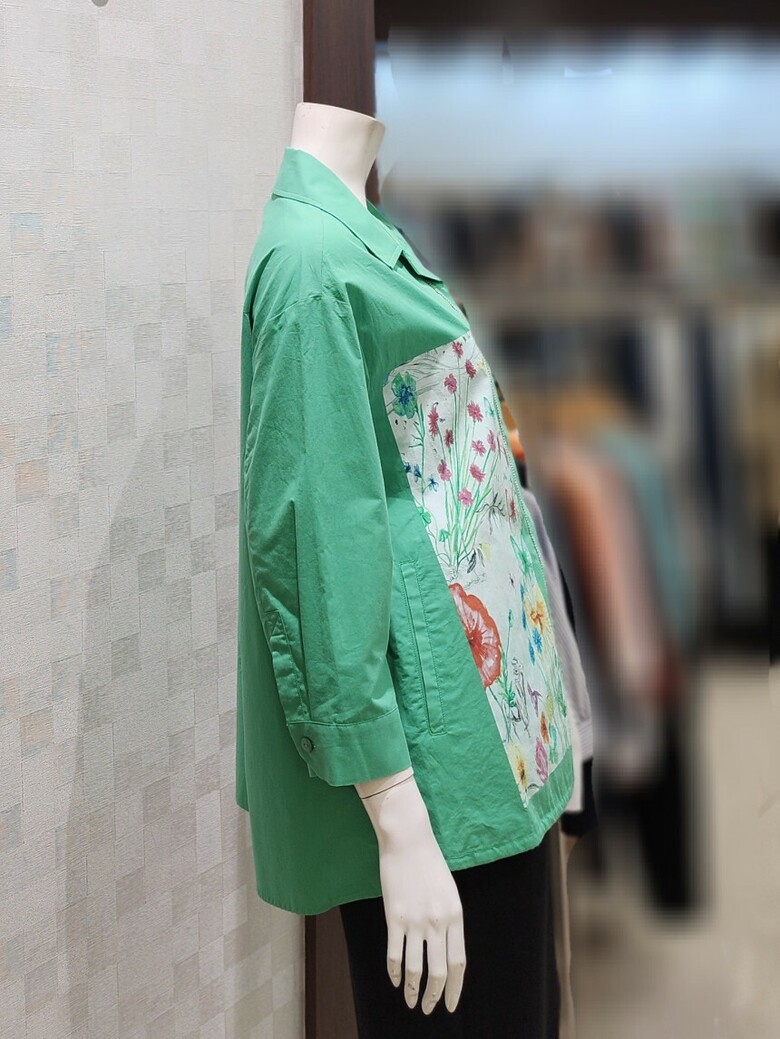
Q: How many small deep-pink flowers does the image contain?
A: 11